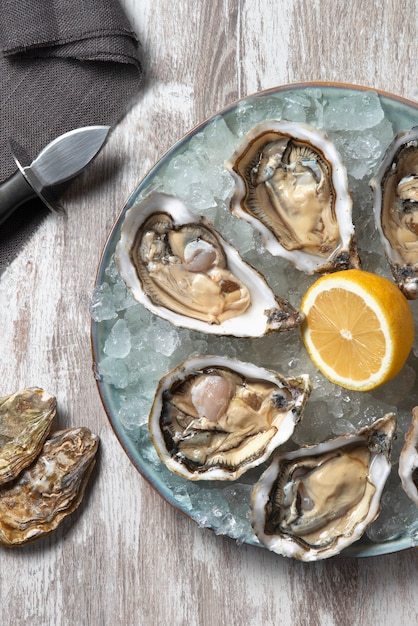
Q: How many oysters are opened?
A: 6